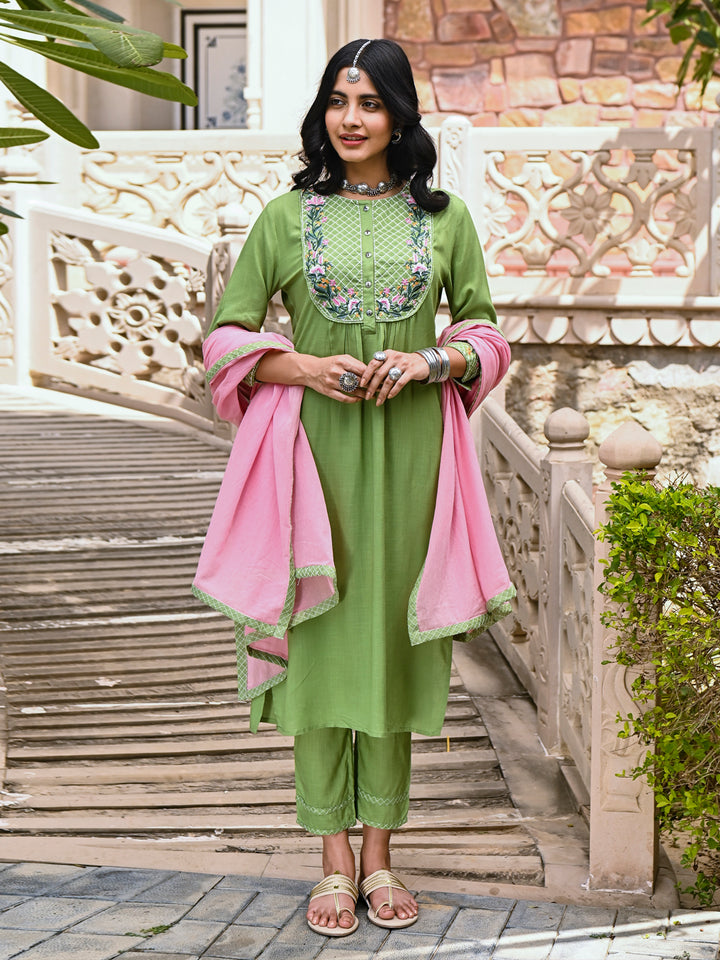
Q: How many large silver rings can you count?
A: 3